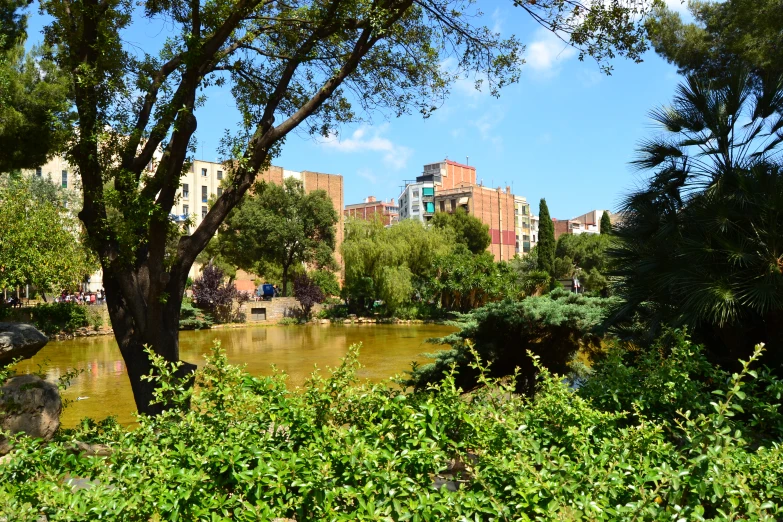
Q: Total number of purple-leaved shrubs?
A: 2